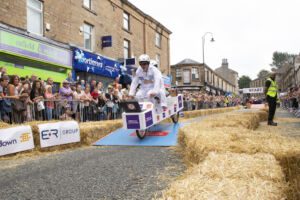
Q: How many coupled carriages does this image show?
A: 0